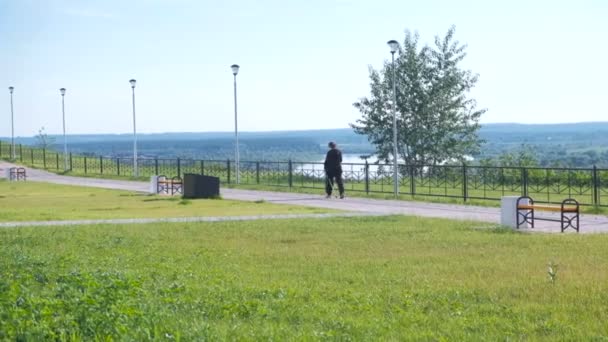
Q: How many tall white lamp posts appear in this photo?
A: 5